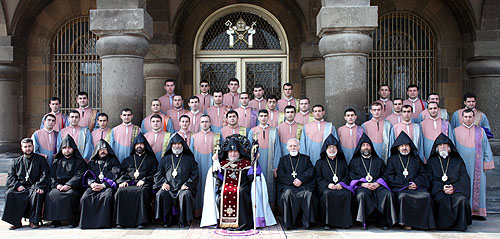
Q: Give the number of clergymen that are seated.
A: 11